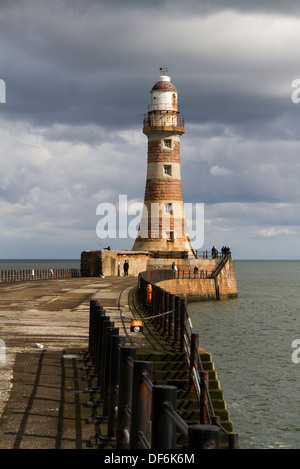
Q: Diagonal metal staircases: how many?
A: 1